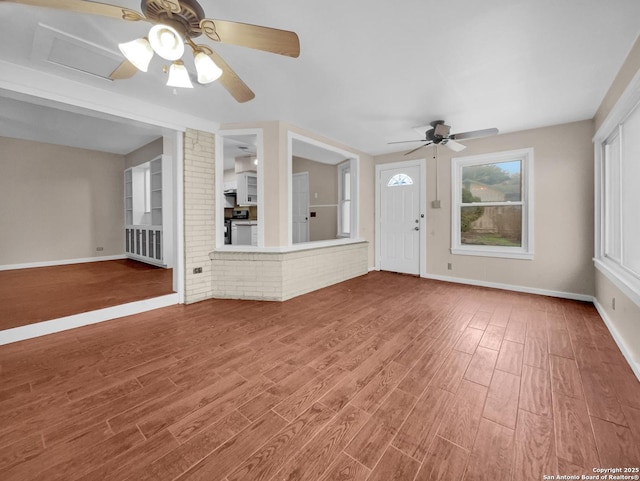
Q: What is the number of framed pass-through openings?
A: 2